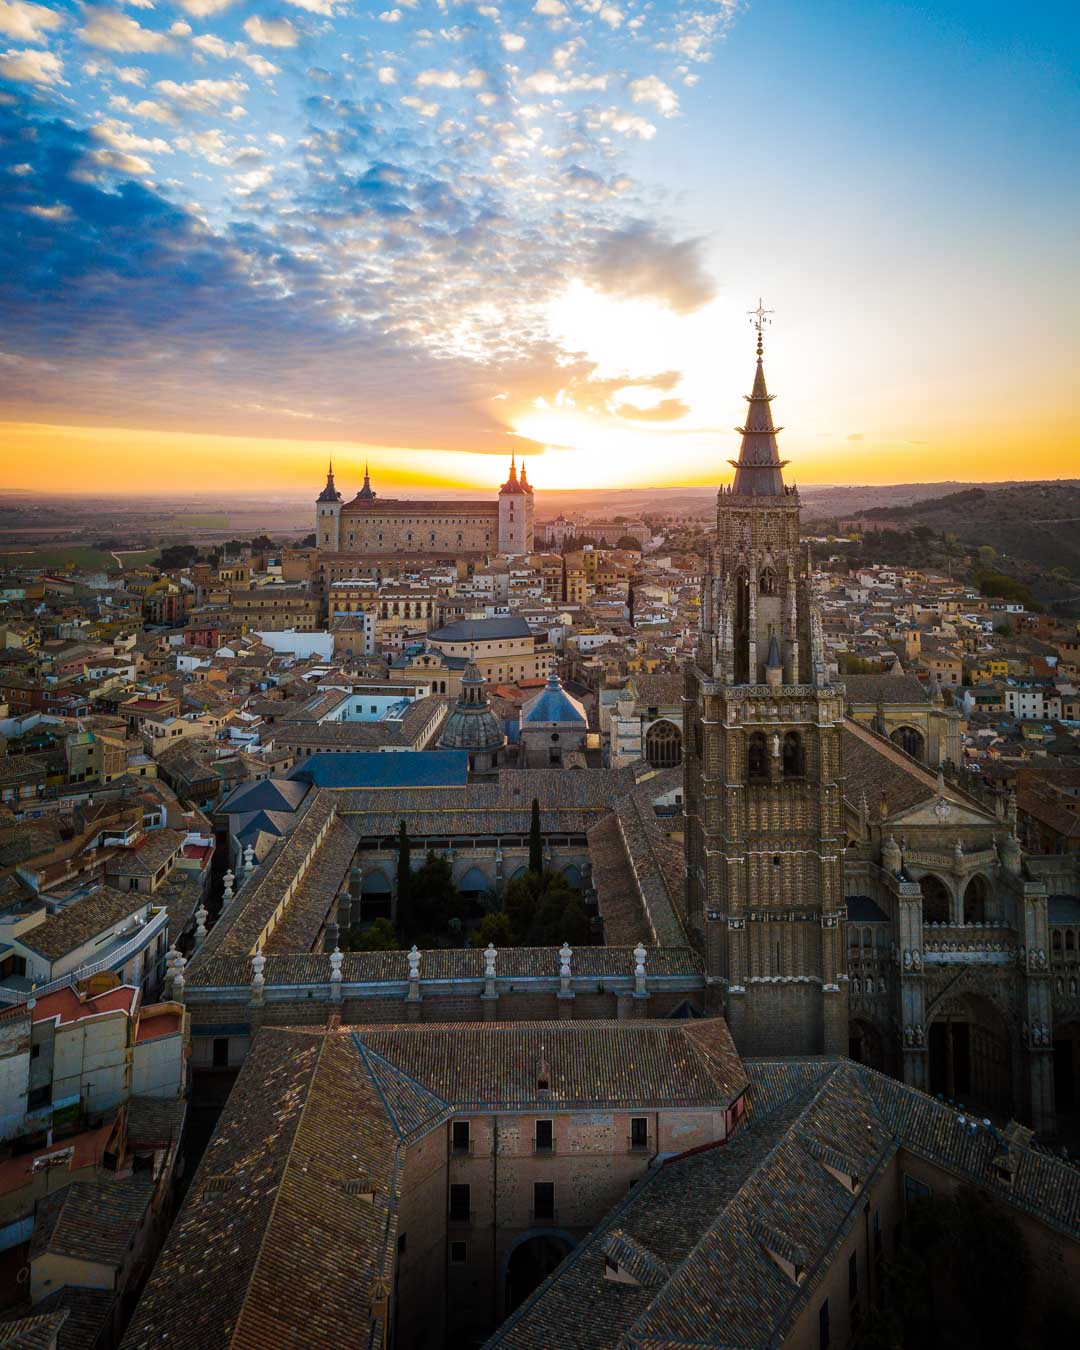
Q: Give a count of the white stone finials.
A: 11